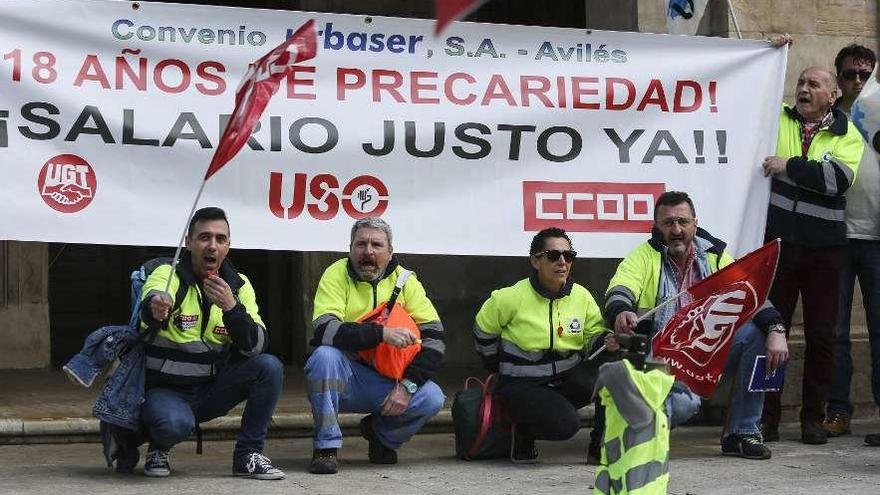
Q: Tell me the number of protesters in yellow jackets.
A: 5